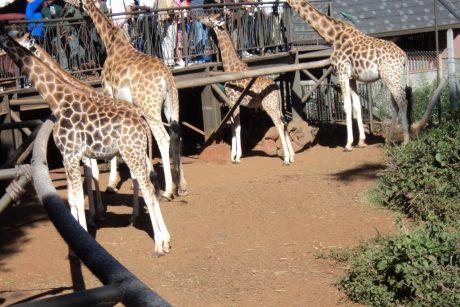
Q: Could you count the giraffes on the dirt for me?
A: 5